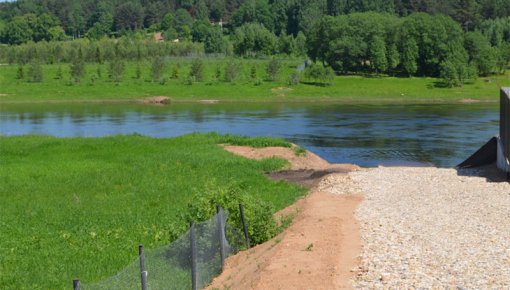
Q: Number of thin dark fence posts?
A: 5